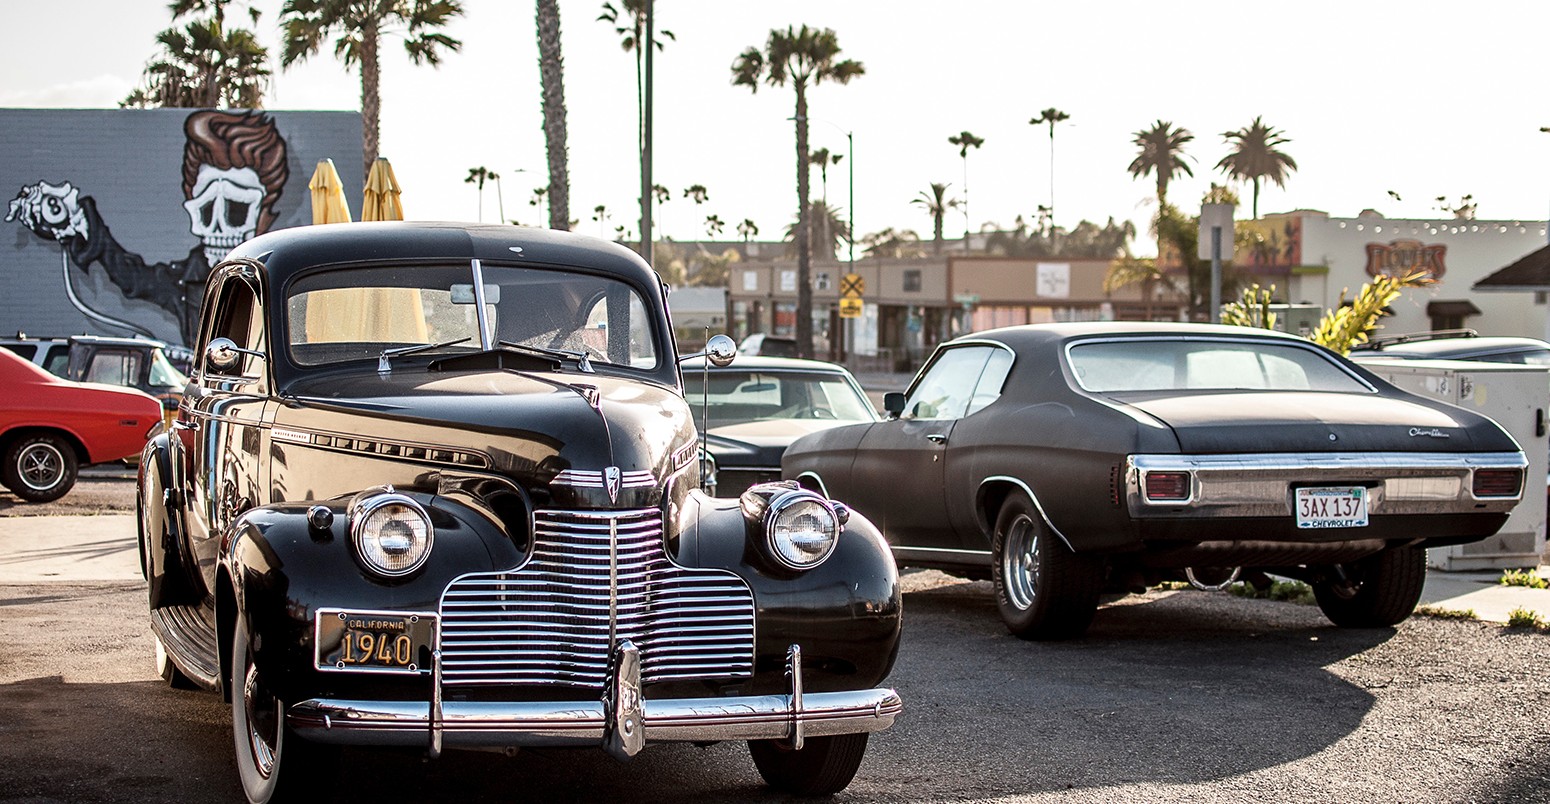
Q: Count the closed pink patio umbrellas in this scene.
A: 0